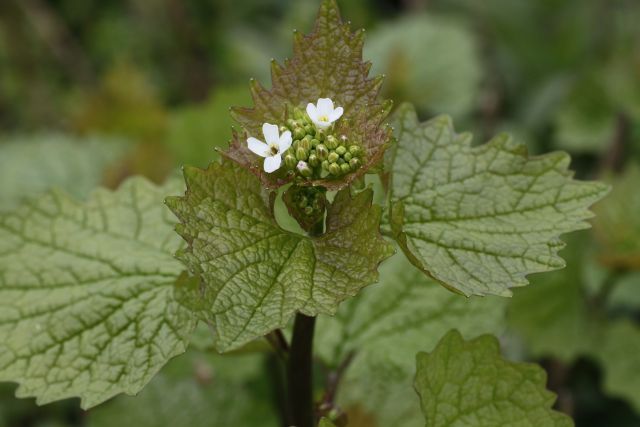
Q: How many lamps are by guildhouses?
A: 0